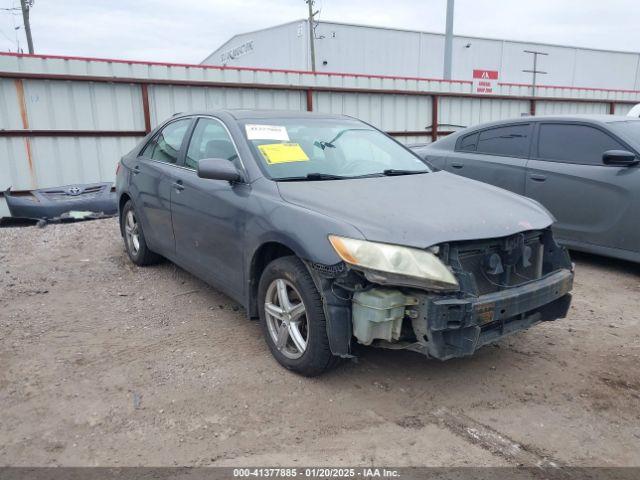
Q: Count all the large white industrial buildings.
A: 1